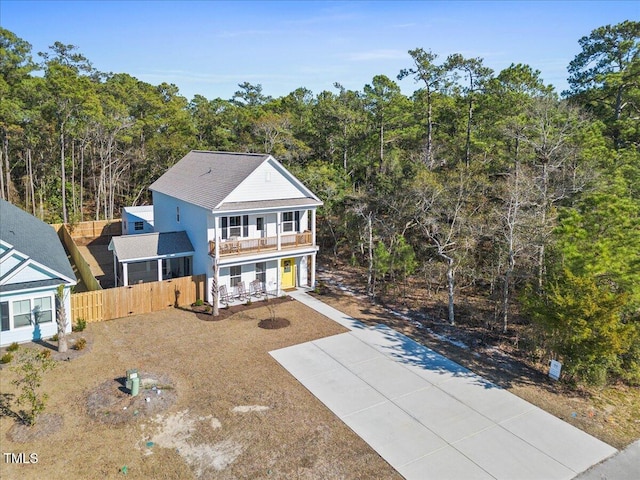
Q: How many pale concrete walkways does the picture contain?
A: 1